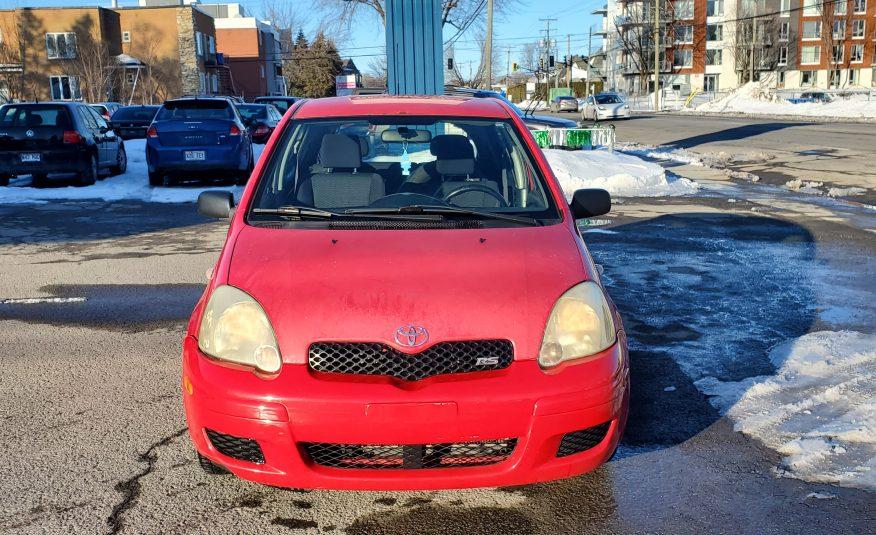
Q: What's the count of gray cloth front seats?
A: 2